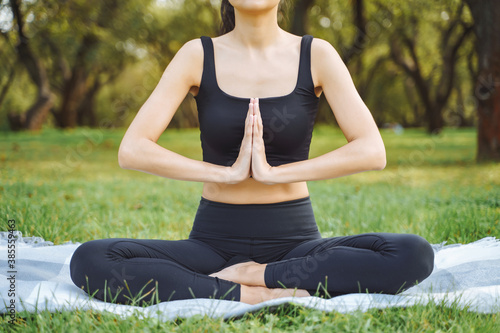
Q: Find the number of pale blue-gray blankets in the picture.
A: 1